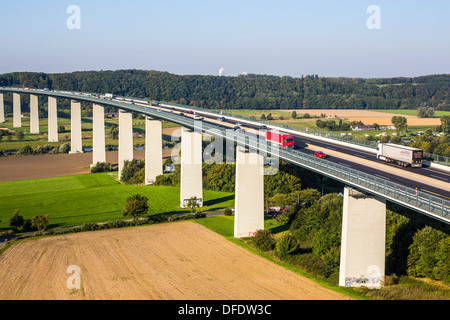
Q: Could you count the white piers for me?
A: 11